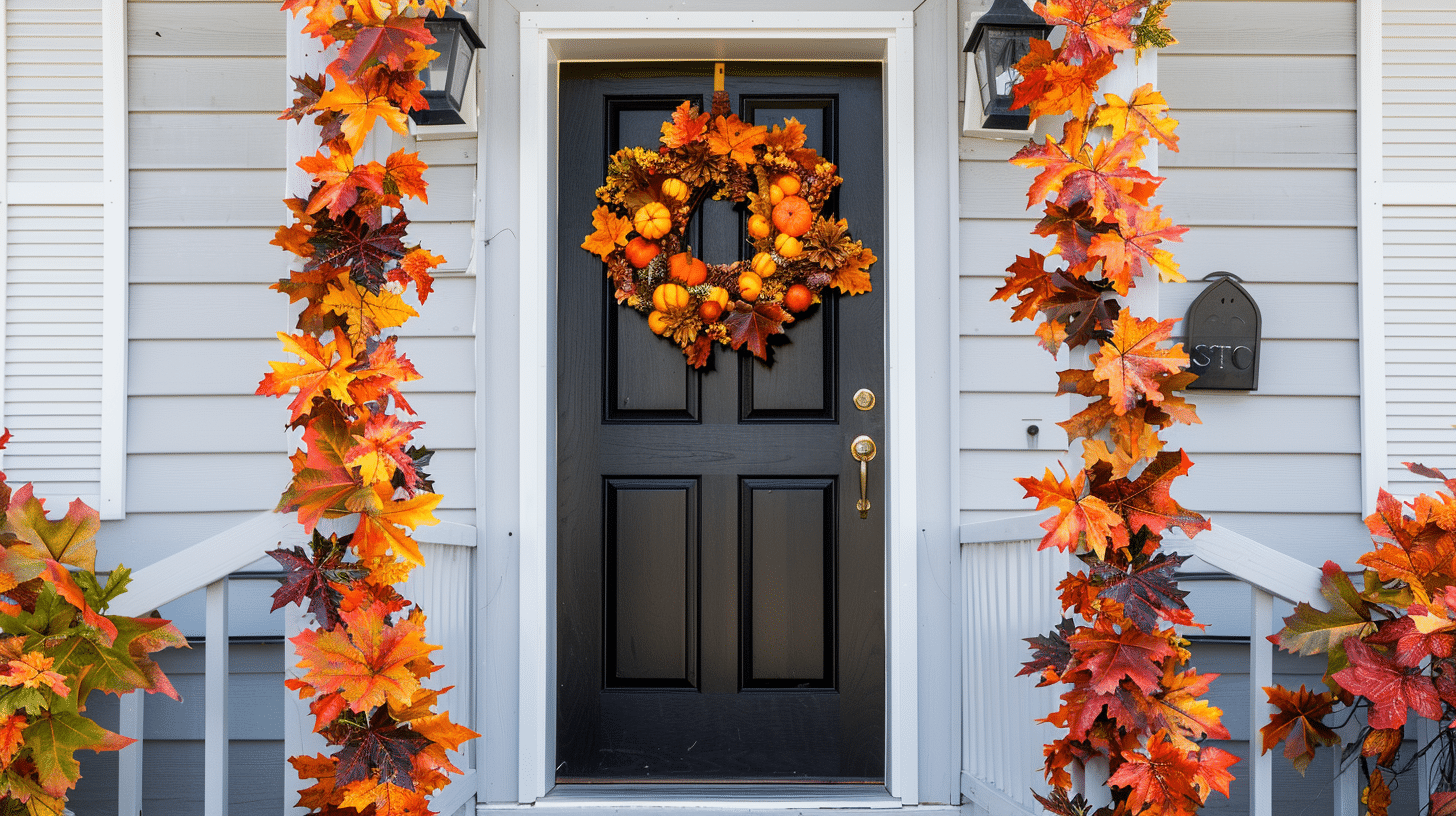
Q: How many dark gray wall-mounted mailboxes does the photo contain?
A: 1